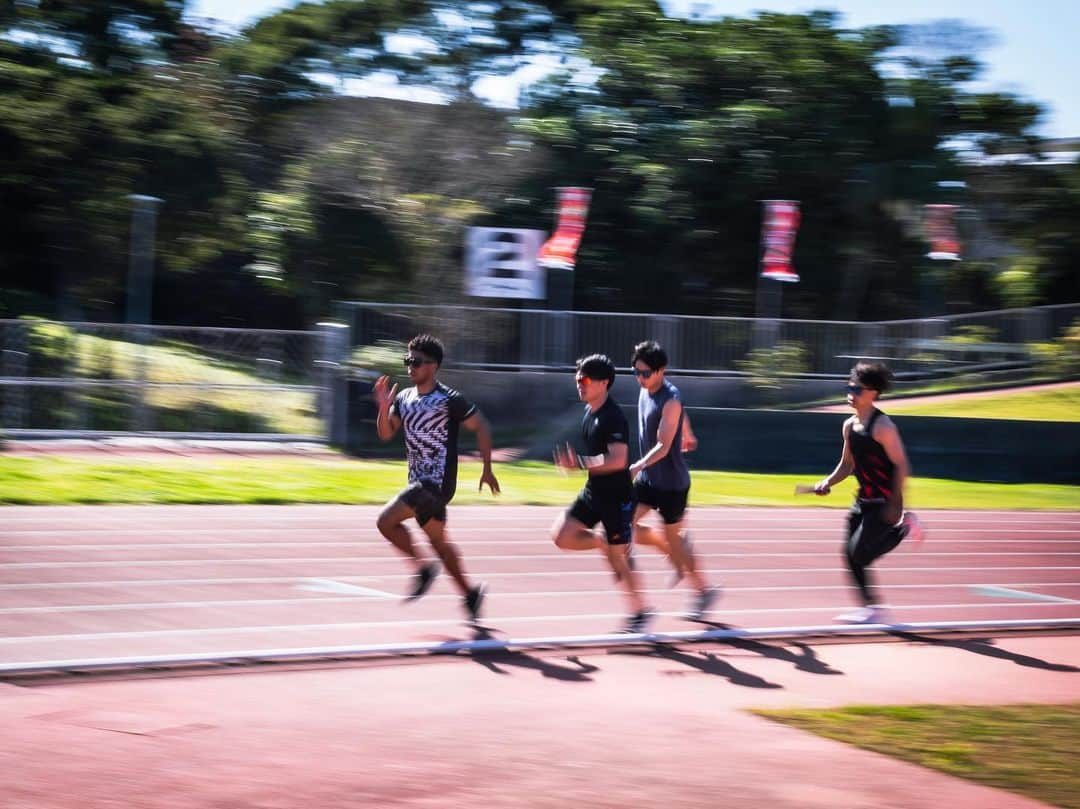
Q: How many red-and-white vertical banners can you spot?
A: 3